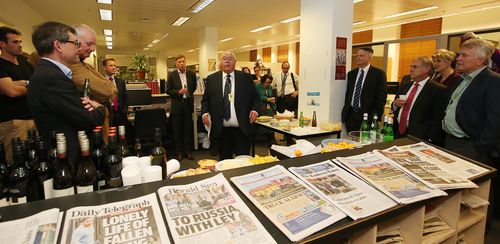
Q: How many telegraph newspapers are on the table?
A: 1